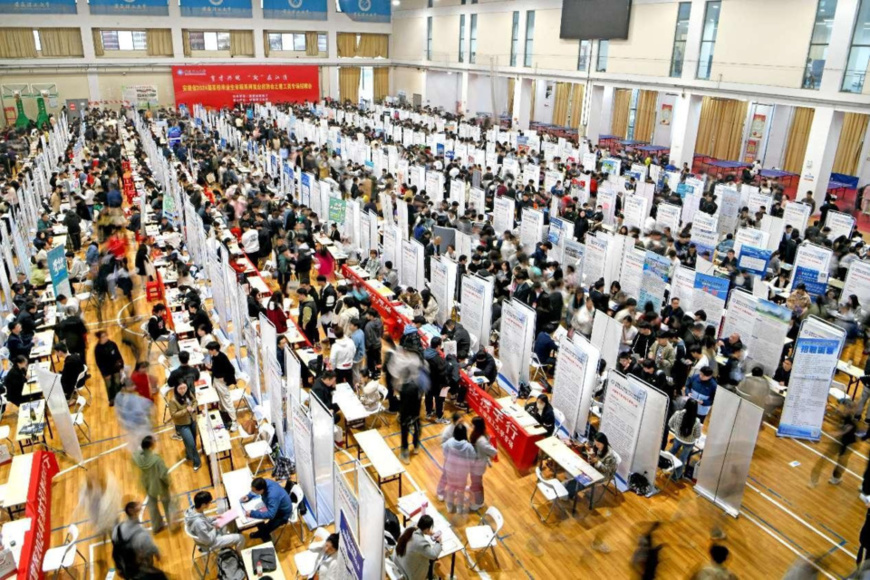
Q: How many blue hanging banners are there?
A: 5